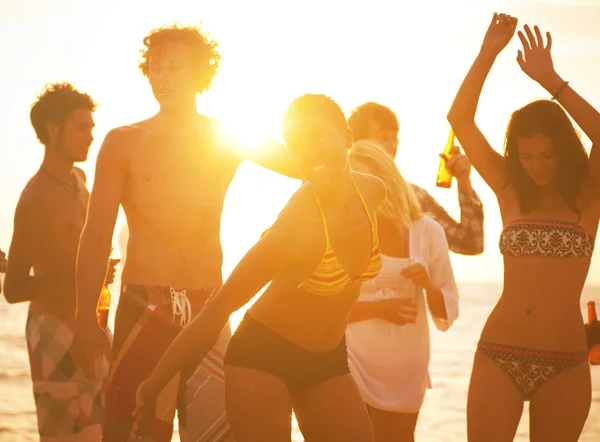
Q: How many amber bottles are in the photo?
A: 3